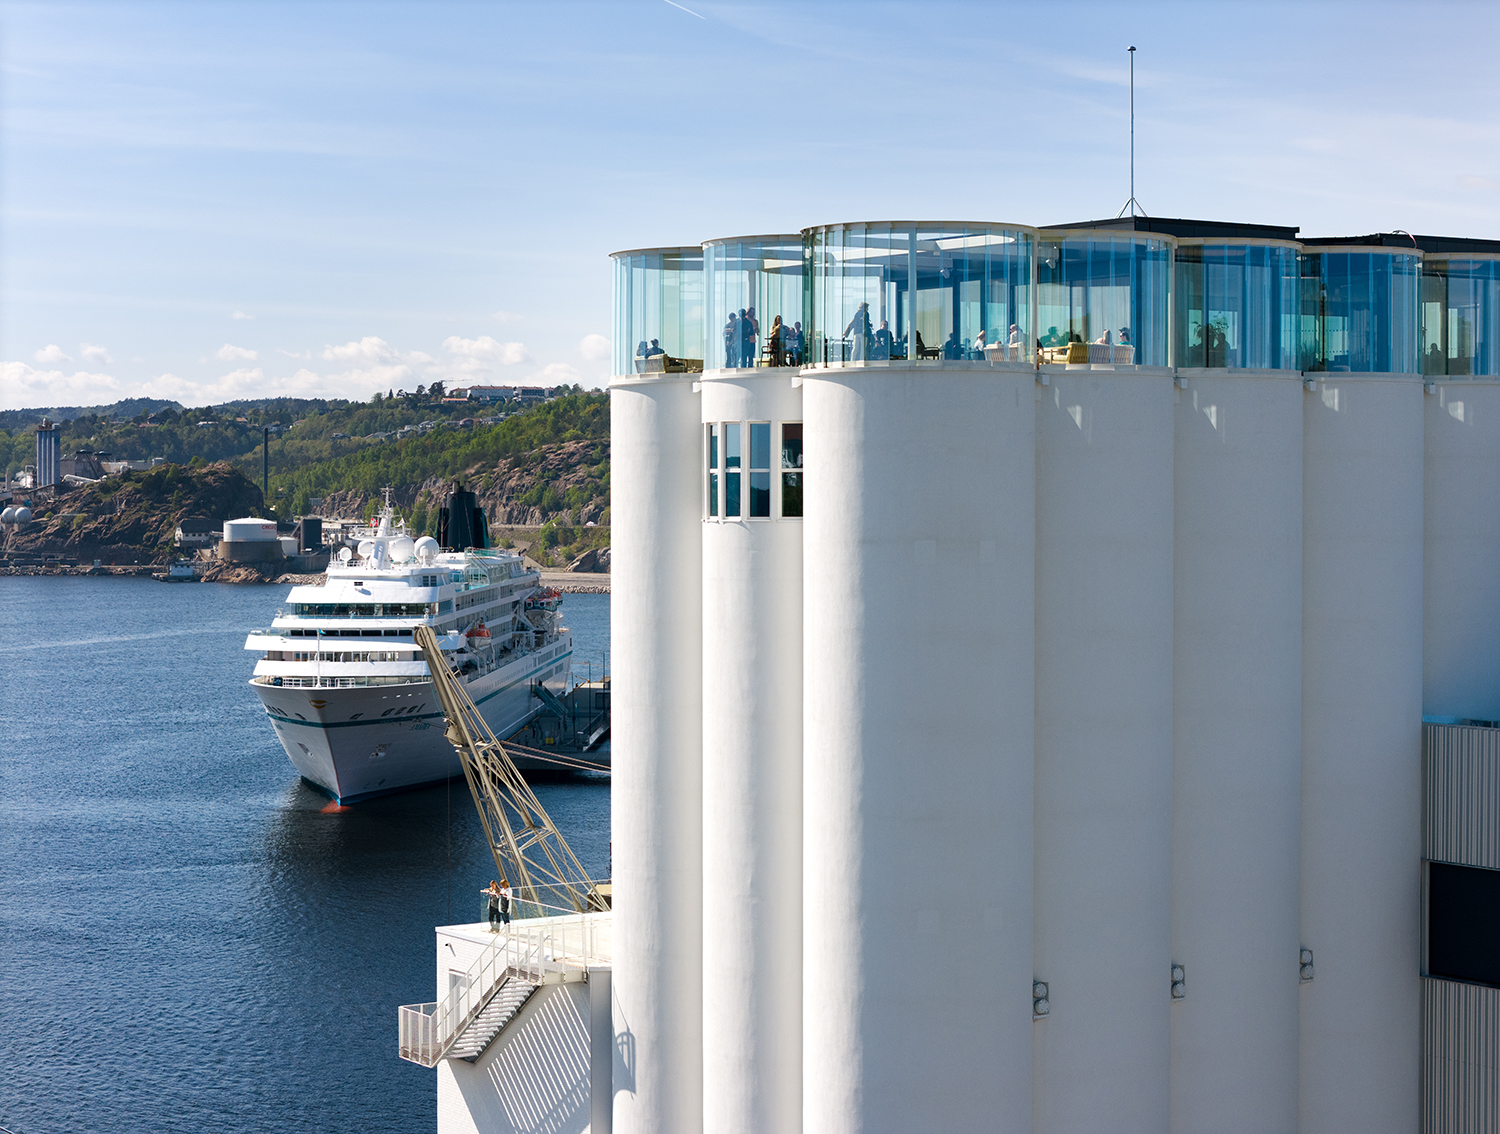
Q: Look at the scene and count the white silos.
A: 7